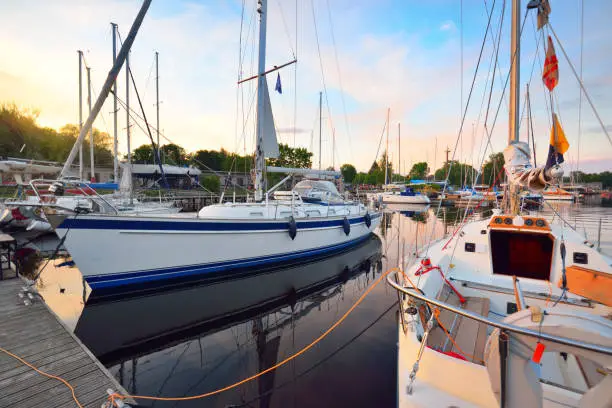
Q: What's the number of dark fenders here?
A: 3